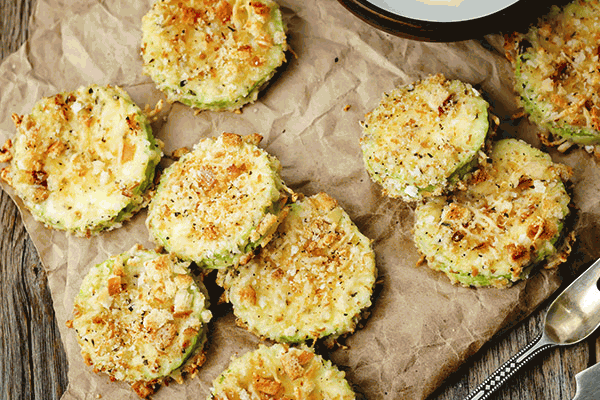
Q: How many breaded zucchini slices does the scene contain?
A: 9